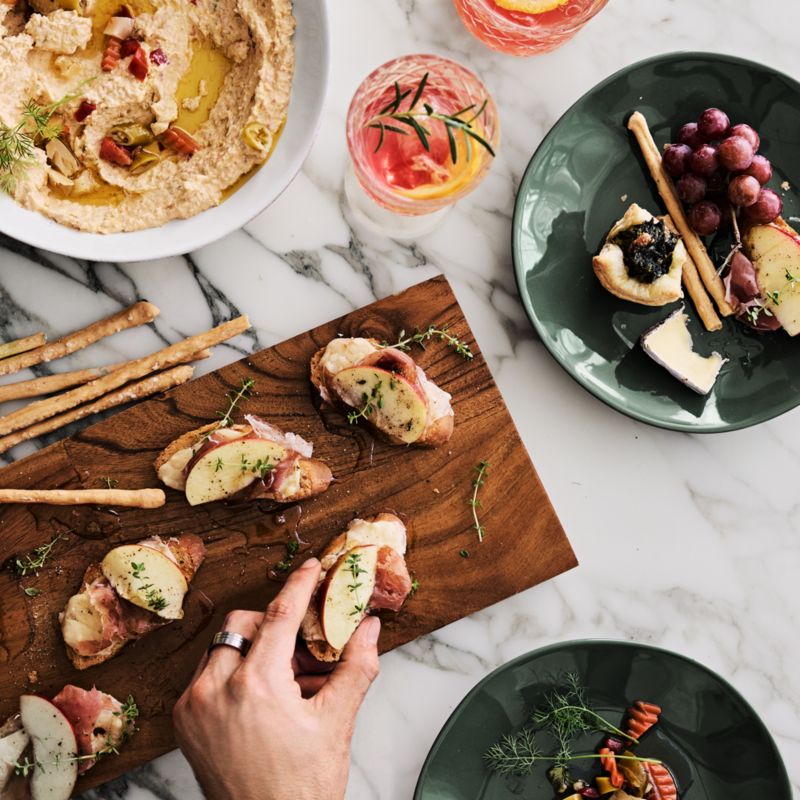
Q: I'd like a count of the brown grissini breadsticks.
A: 8